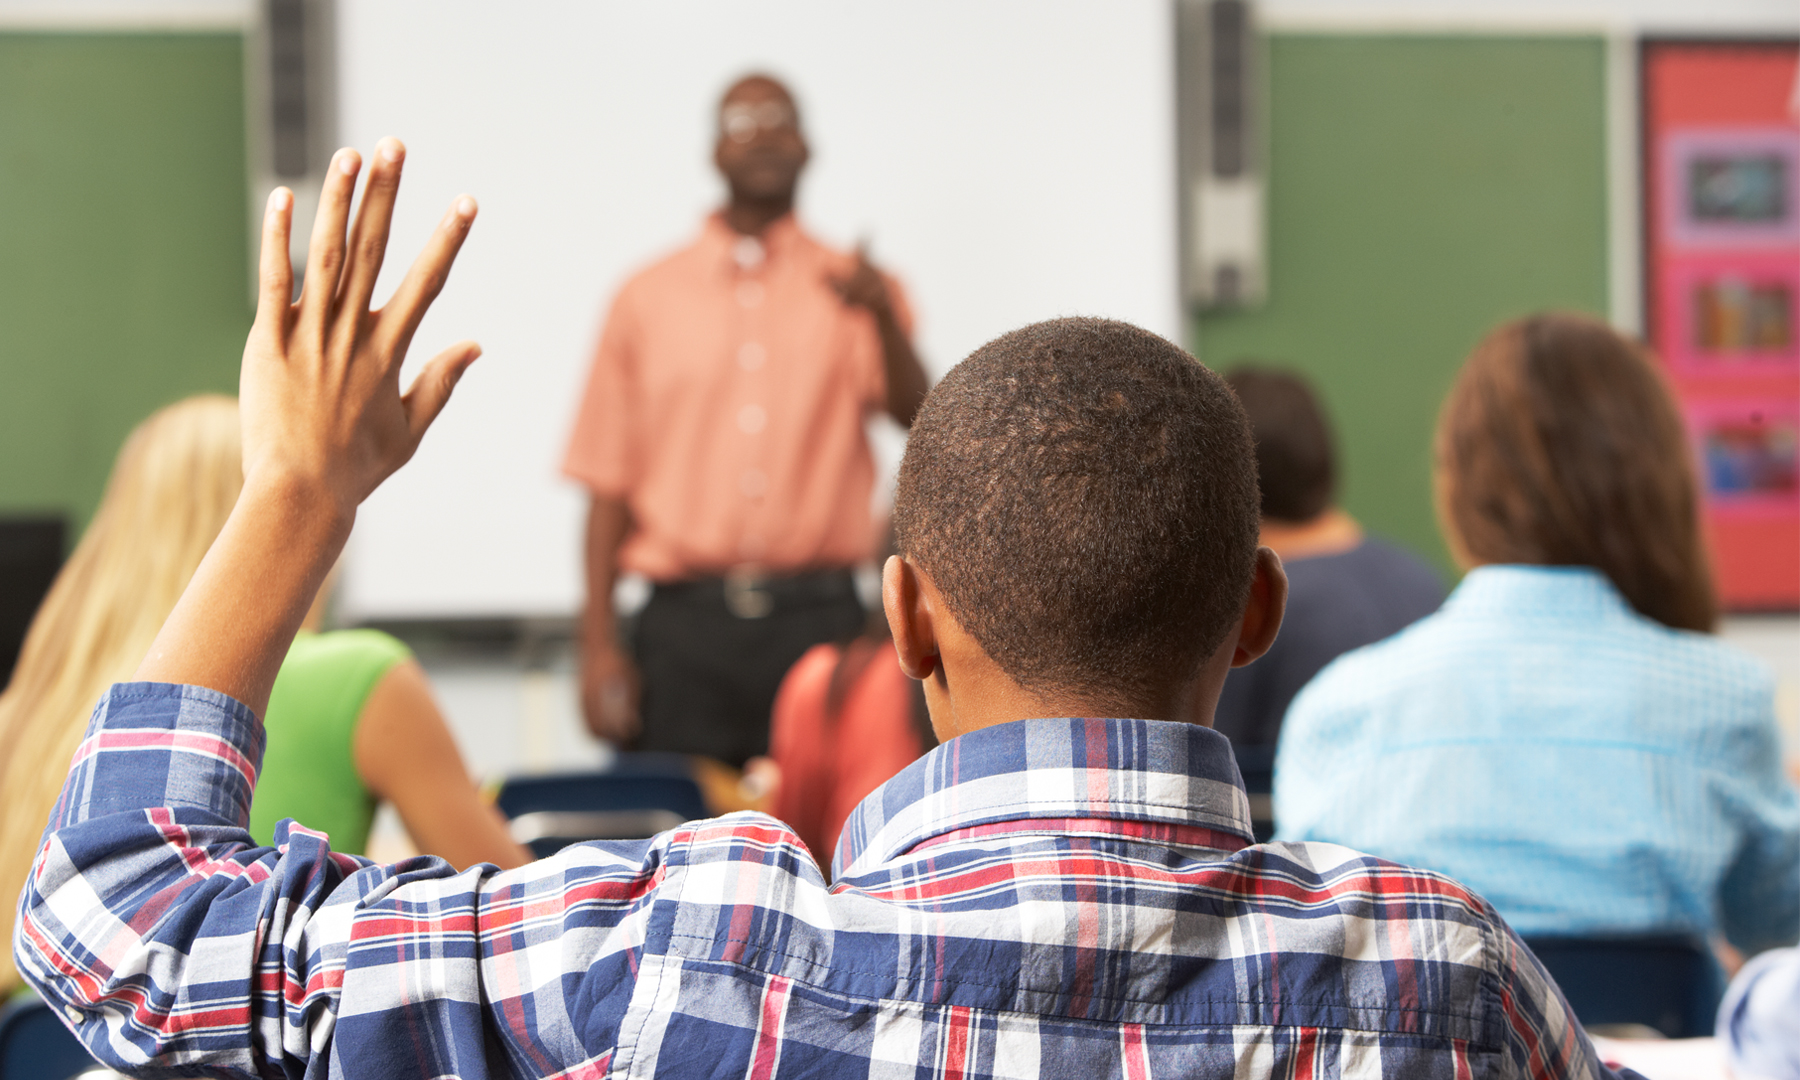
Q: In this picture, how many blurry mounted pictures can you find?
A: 3